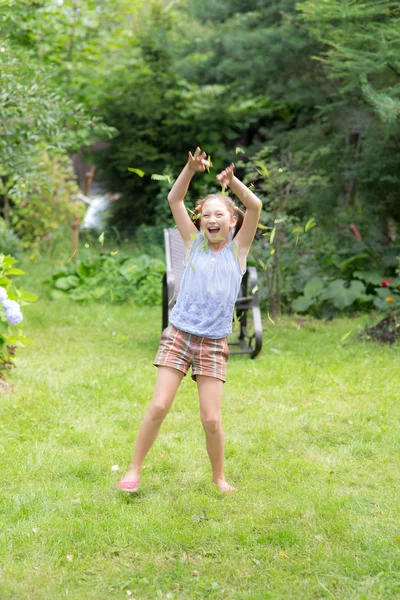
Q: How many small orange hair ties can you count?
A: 2